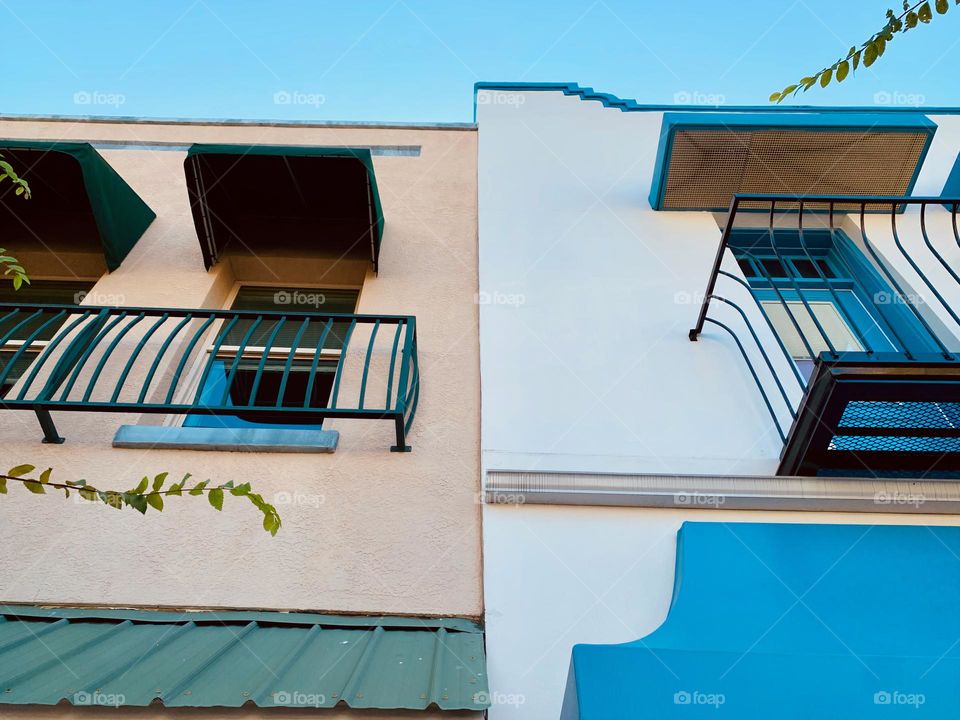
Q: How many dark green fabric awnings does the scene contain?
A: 2